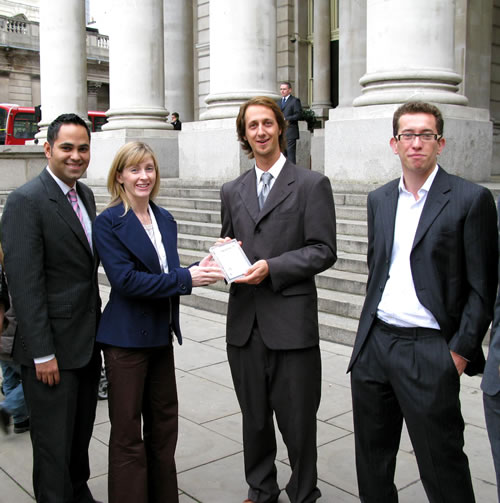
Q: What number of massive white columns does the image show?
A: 4